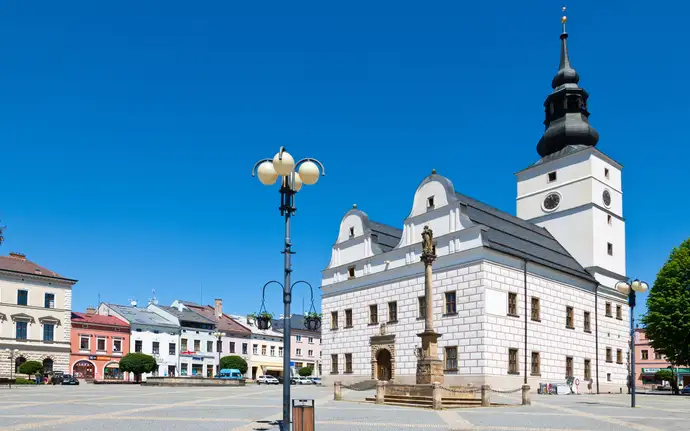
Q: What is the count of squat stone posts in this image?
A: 5